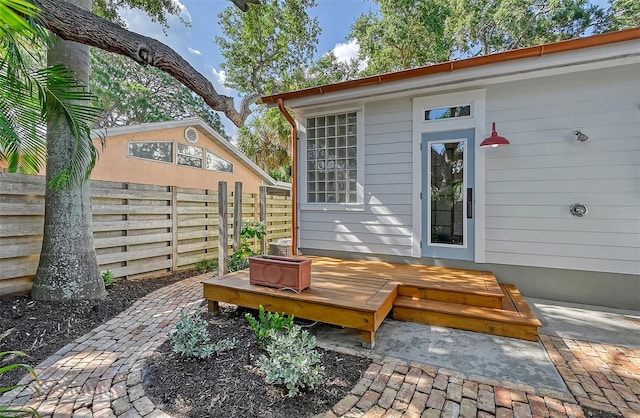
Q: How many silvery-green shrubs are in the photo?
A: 2